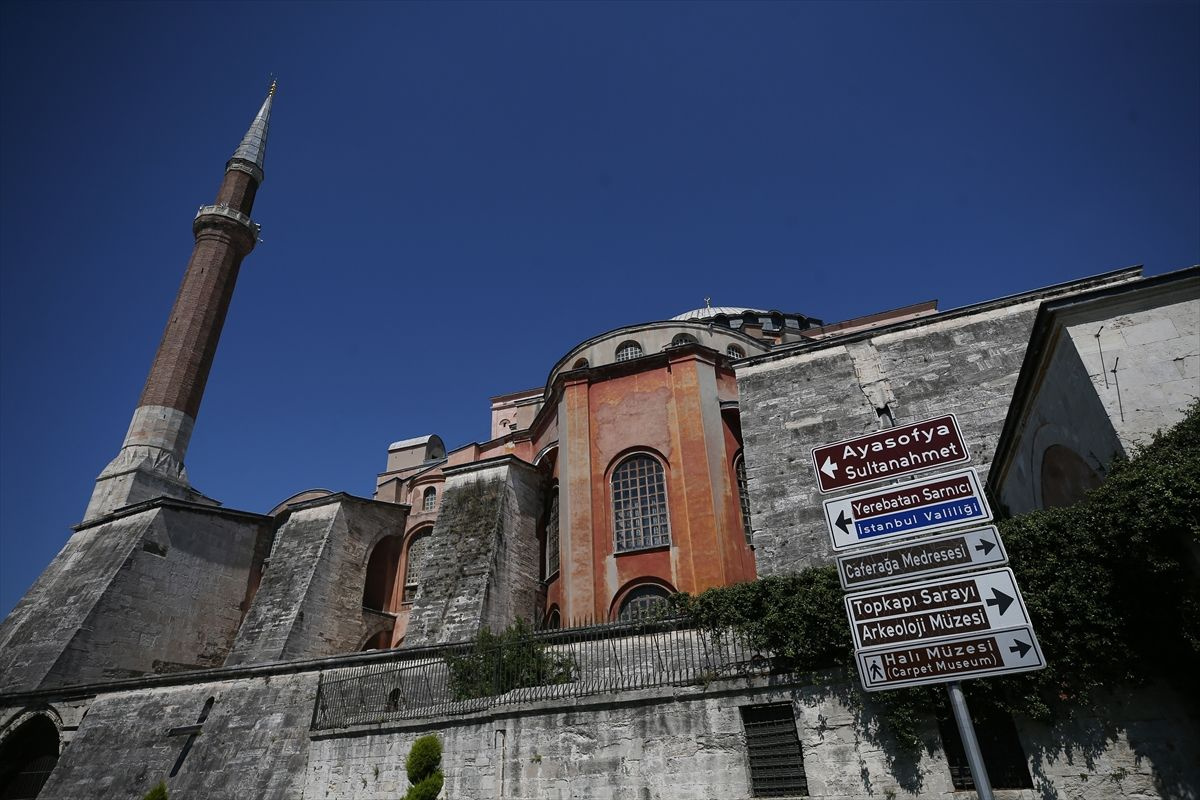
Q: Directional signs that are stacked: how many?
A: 5